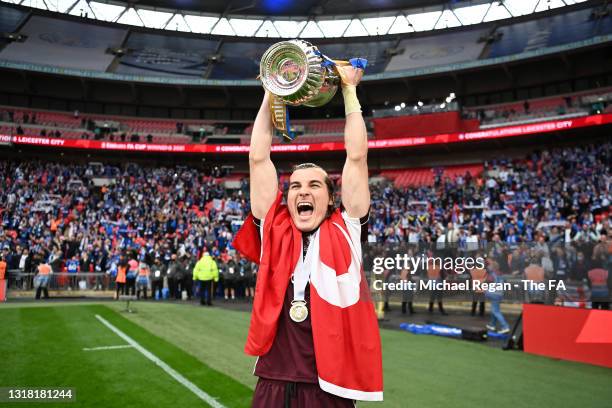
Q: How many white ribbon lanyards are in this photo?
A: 1